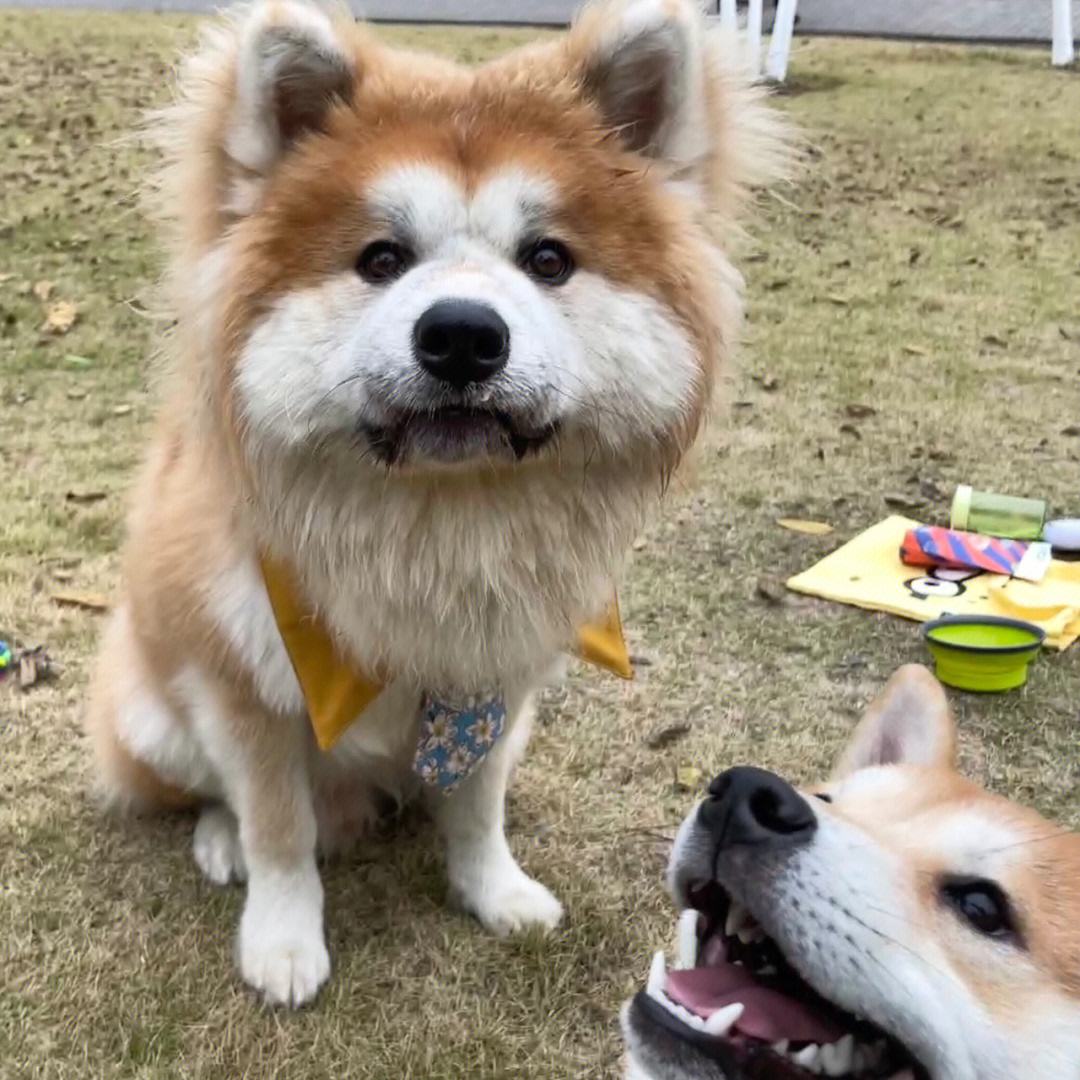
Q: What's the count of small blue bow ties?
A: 1